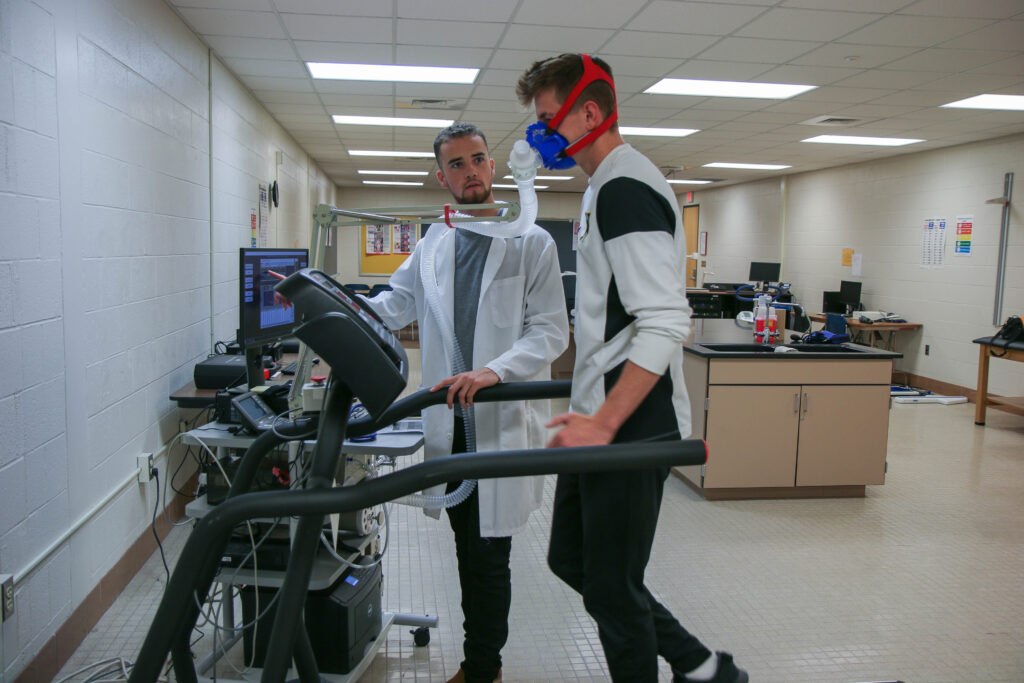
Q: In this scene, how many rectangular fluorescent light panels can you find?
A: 13